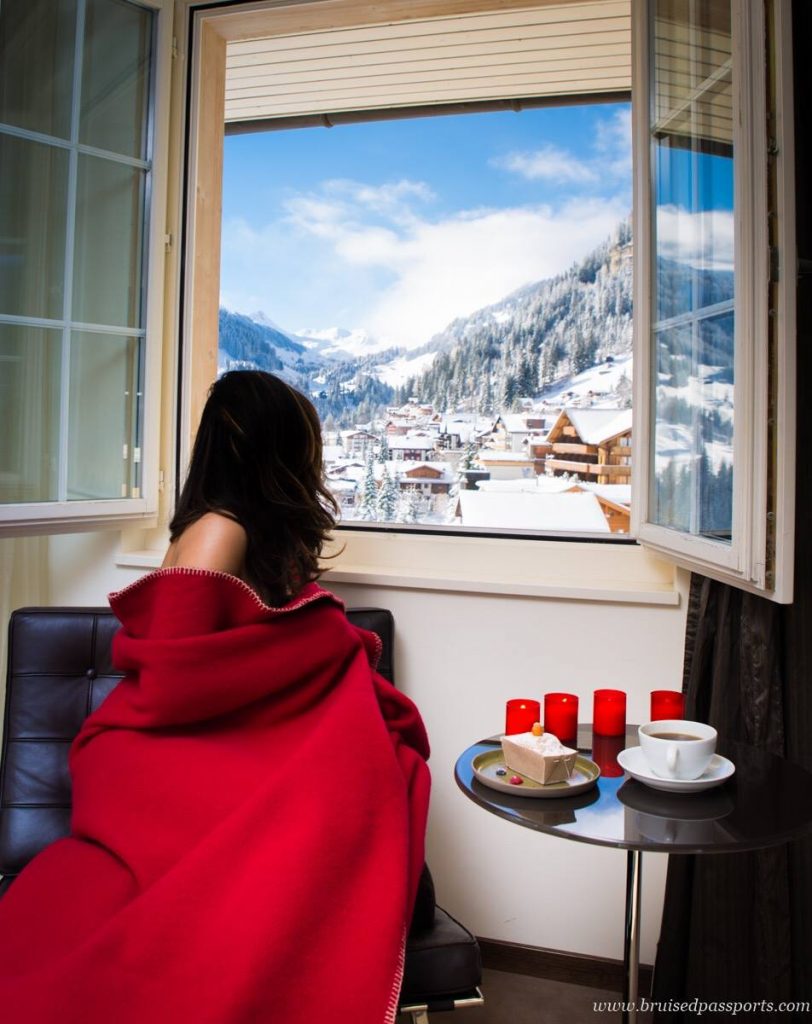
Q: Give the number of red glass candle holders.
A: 4